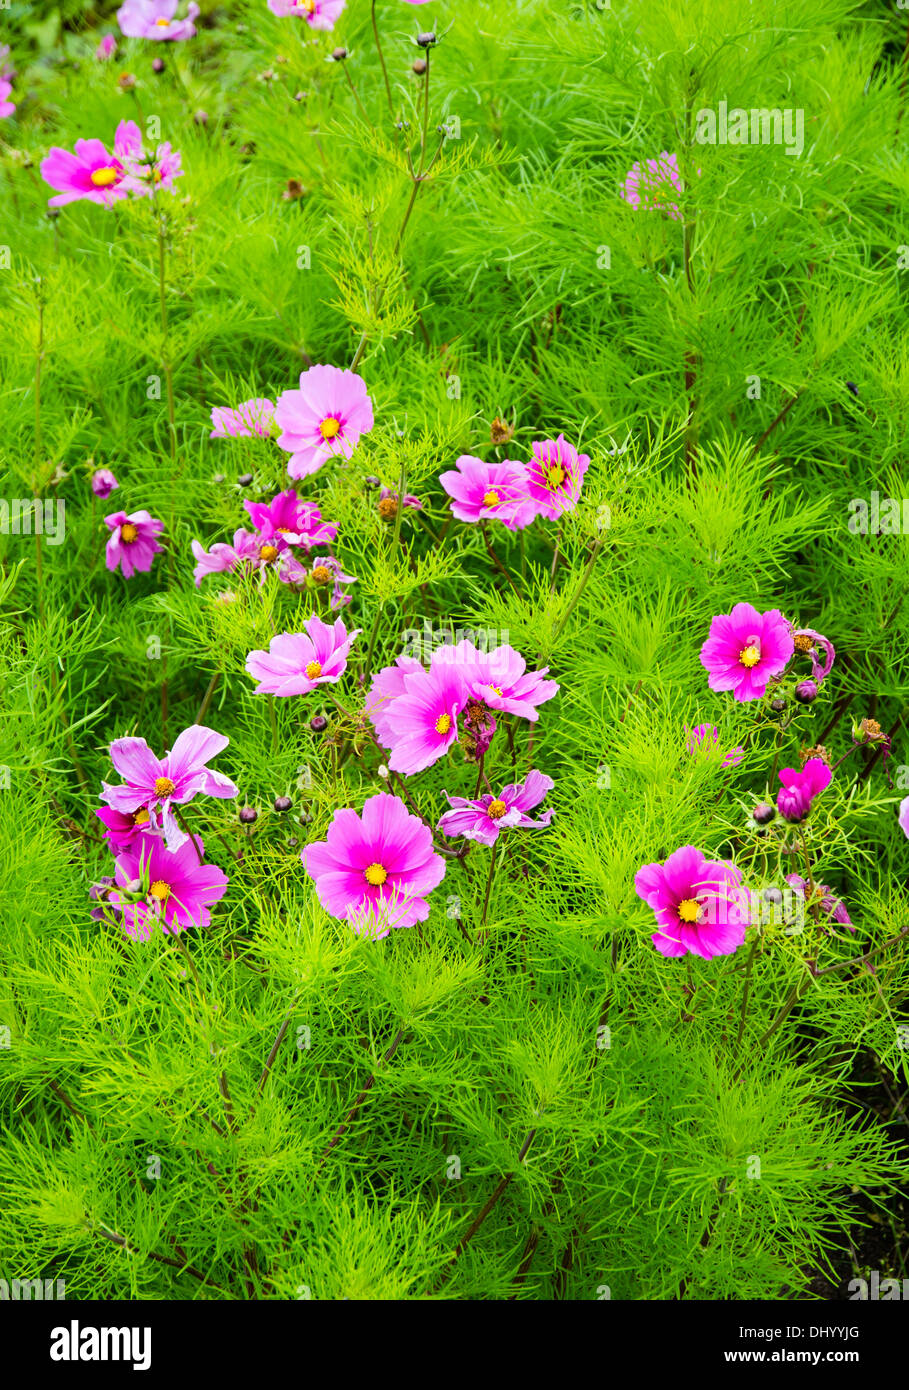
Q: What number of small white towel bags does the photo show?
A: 0